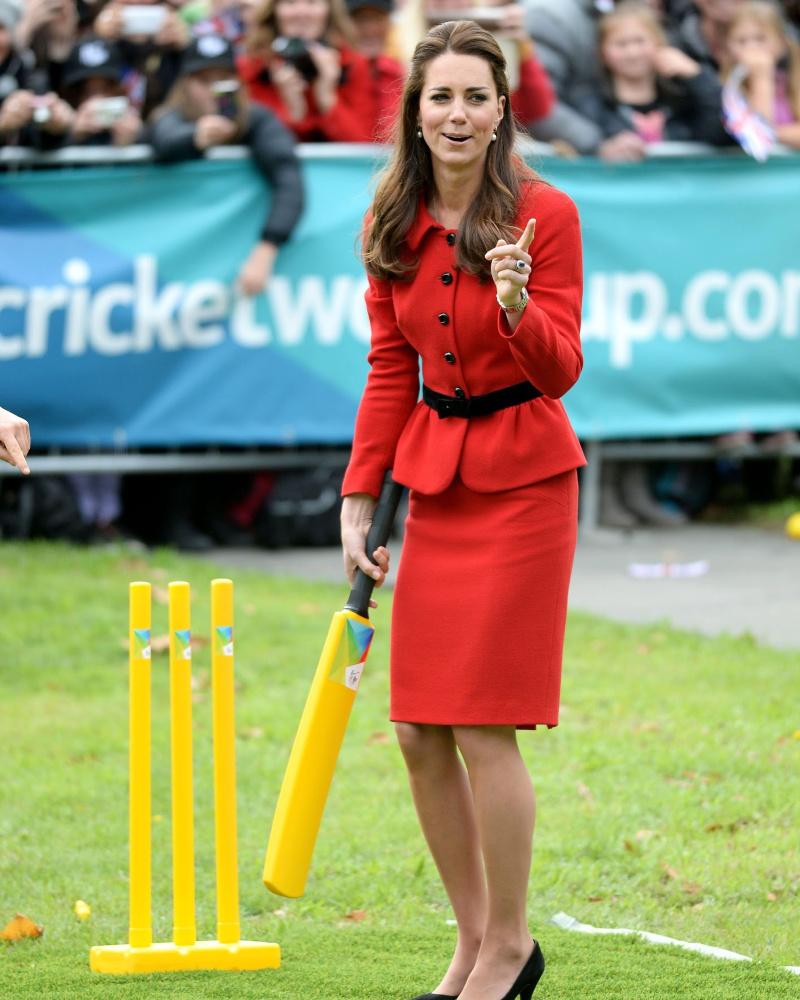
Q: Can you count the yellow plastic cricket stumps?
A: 3